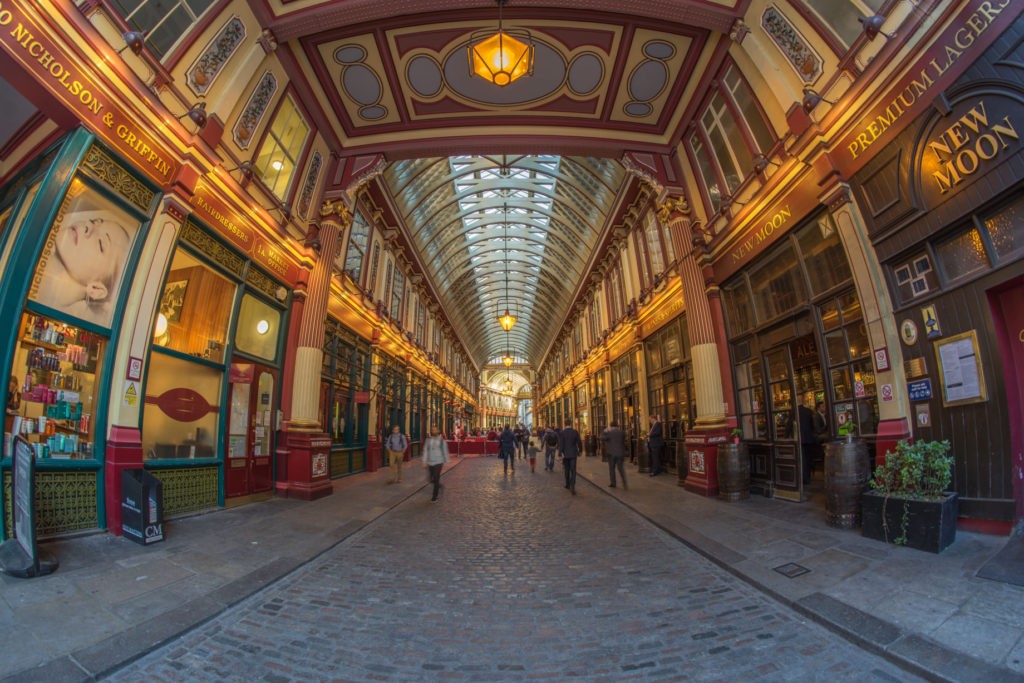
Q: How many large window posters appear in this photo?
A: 1